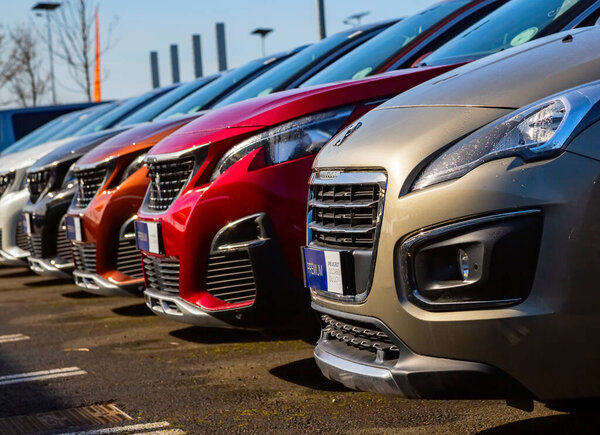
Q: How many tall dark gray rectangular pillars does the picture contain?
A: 4